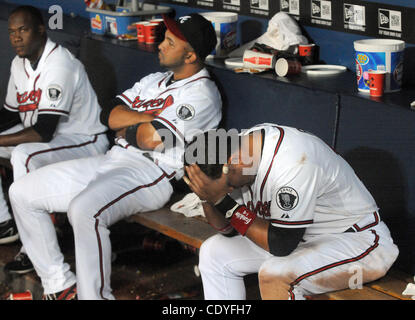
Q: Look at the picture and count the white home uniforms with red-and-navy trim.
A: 3